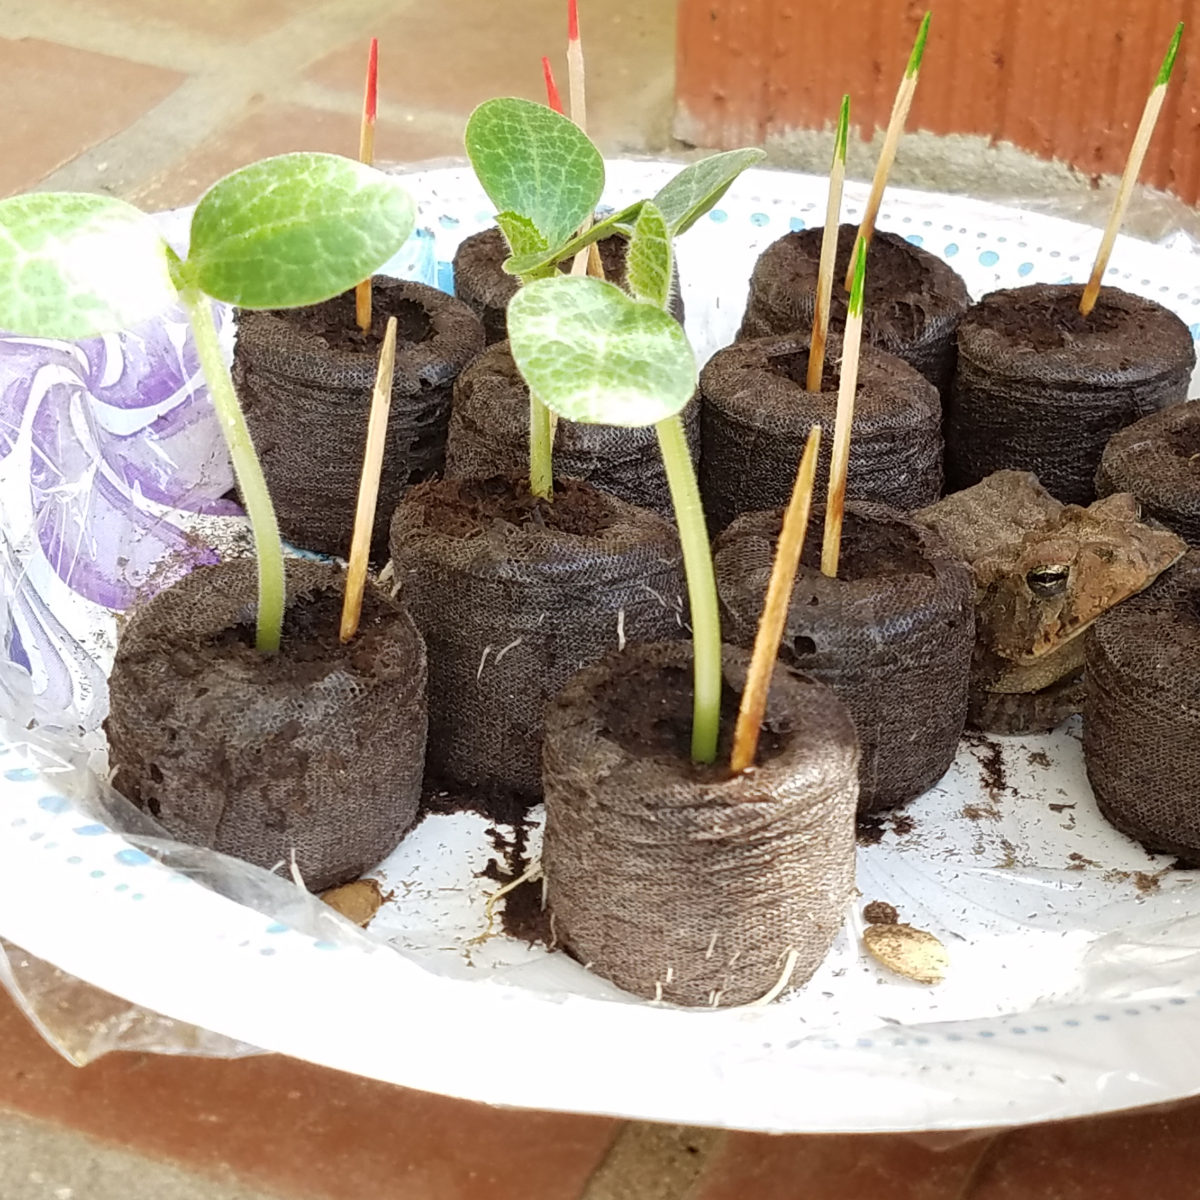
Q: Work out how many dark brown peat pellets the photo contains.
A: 12